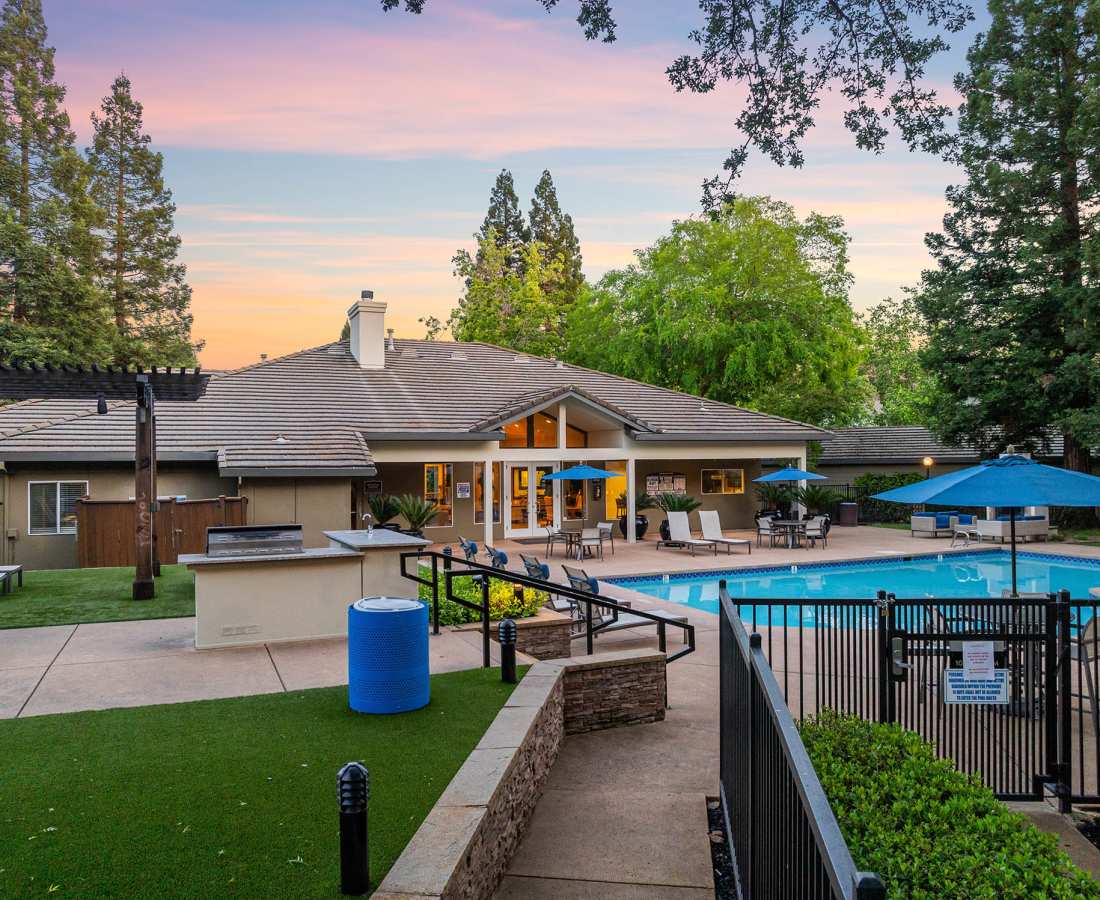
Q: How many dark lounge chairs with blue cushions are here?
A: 4